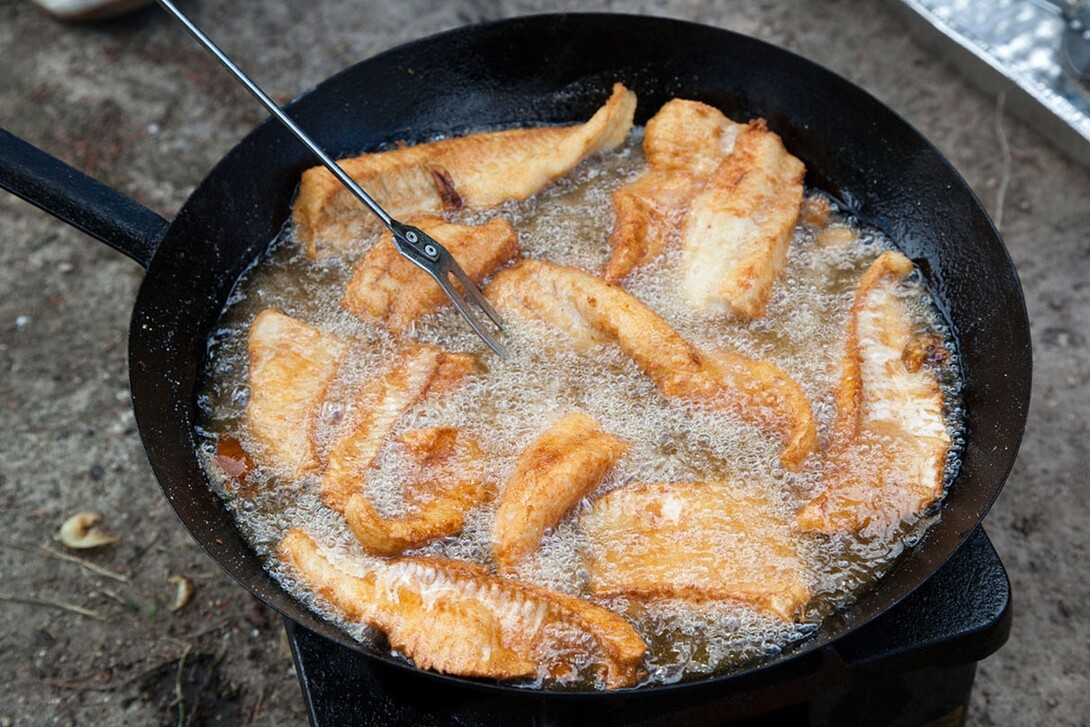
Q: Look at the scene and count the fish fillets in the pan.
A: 12